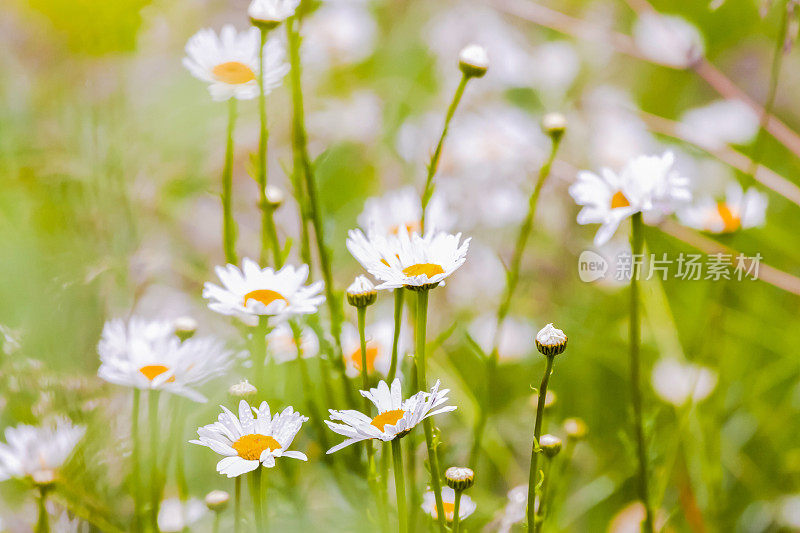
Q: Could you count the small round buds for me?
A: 13